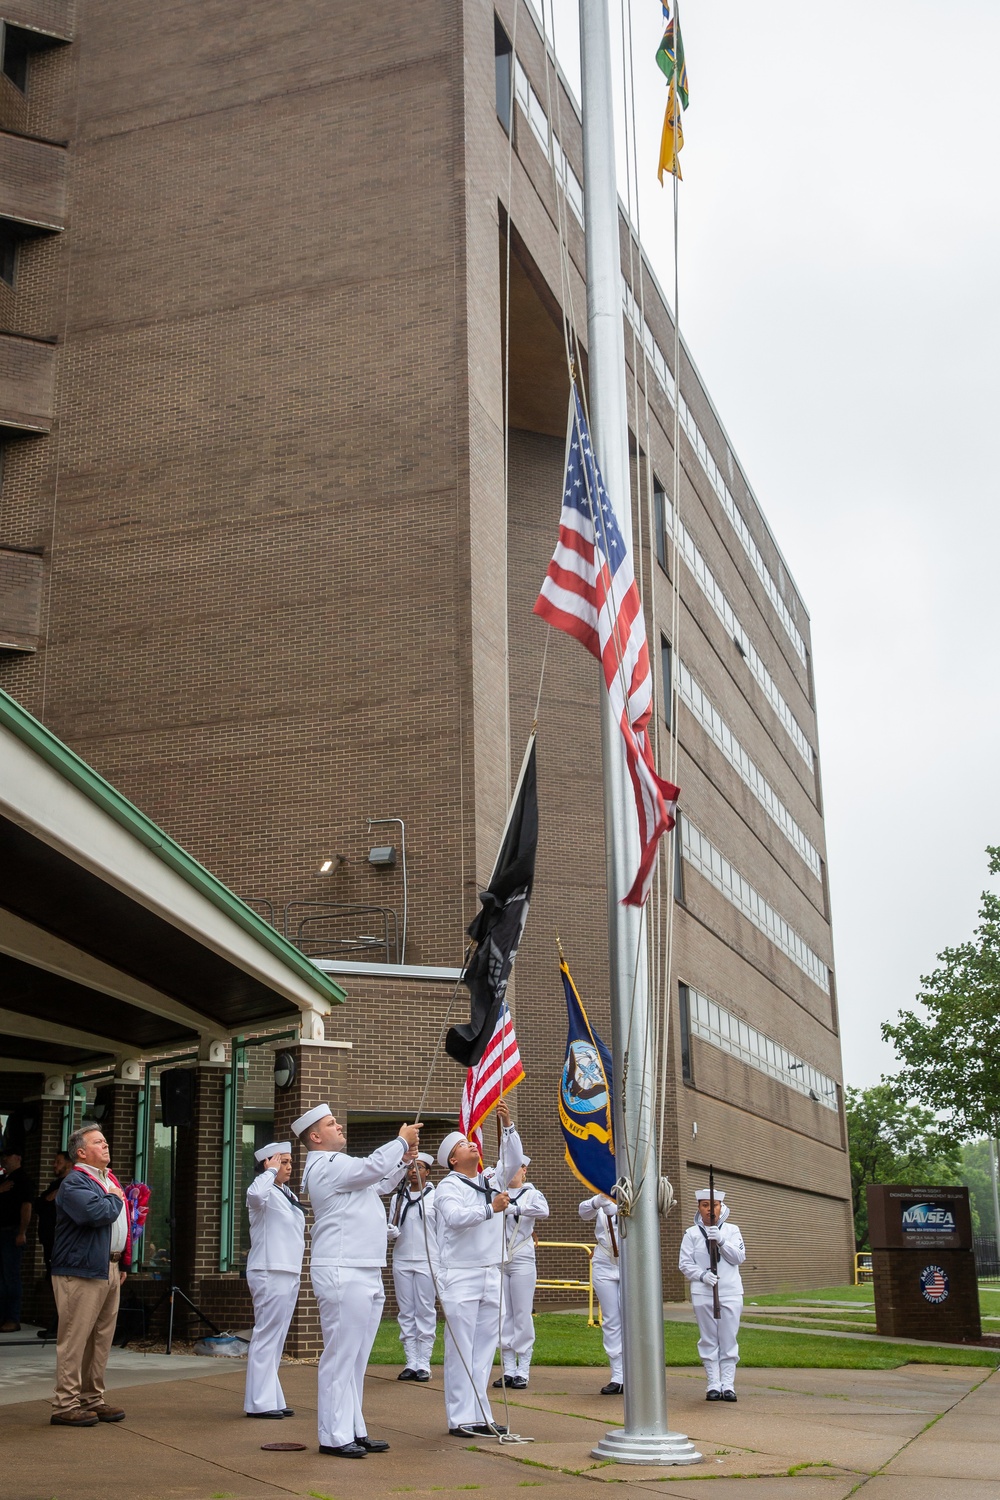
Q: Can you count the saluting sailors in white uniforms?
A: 1